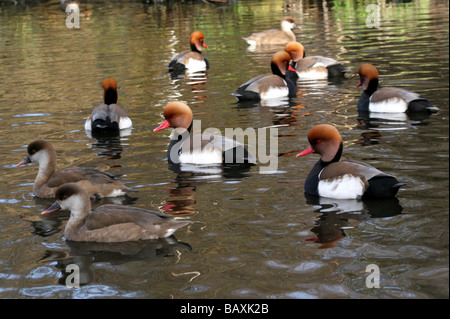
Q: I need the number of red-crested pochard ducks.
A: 10